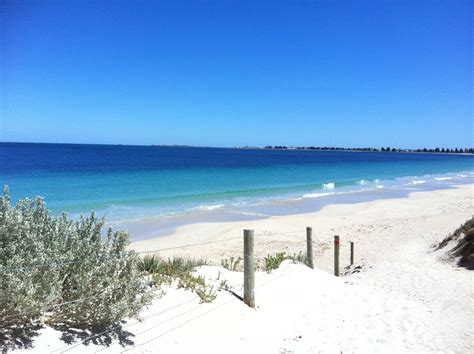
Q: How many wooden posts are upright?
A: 4